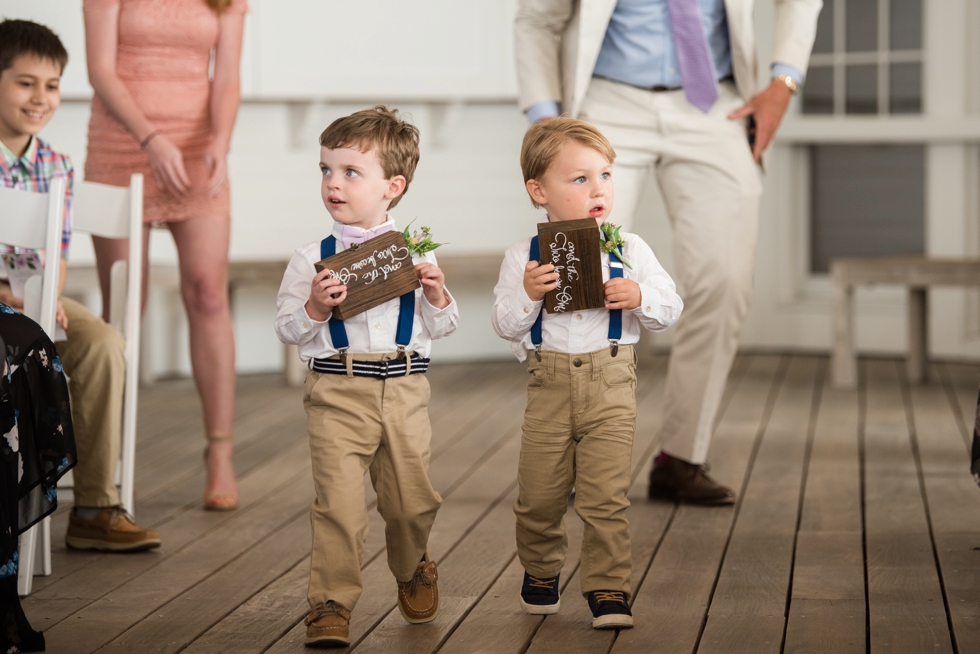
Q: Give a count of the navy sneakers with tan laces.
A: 2